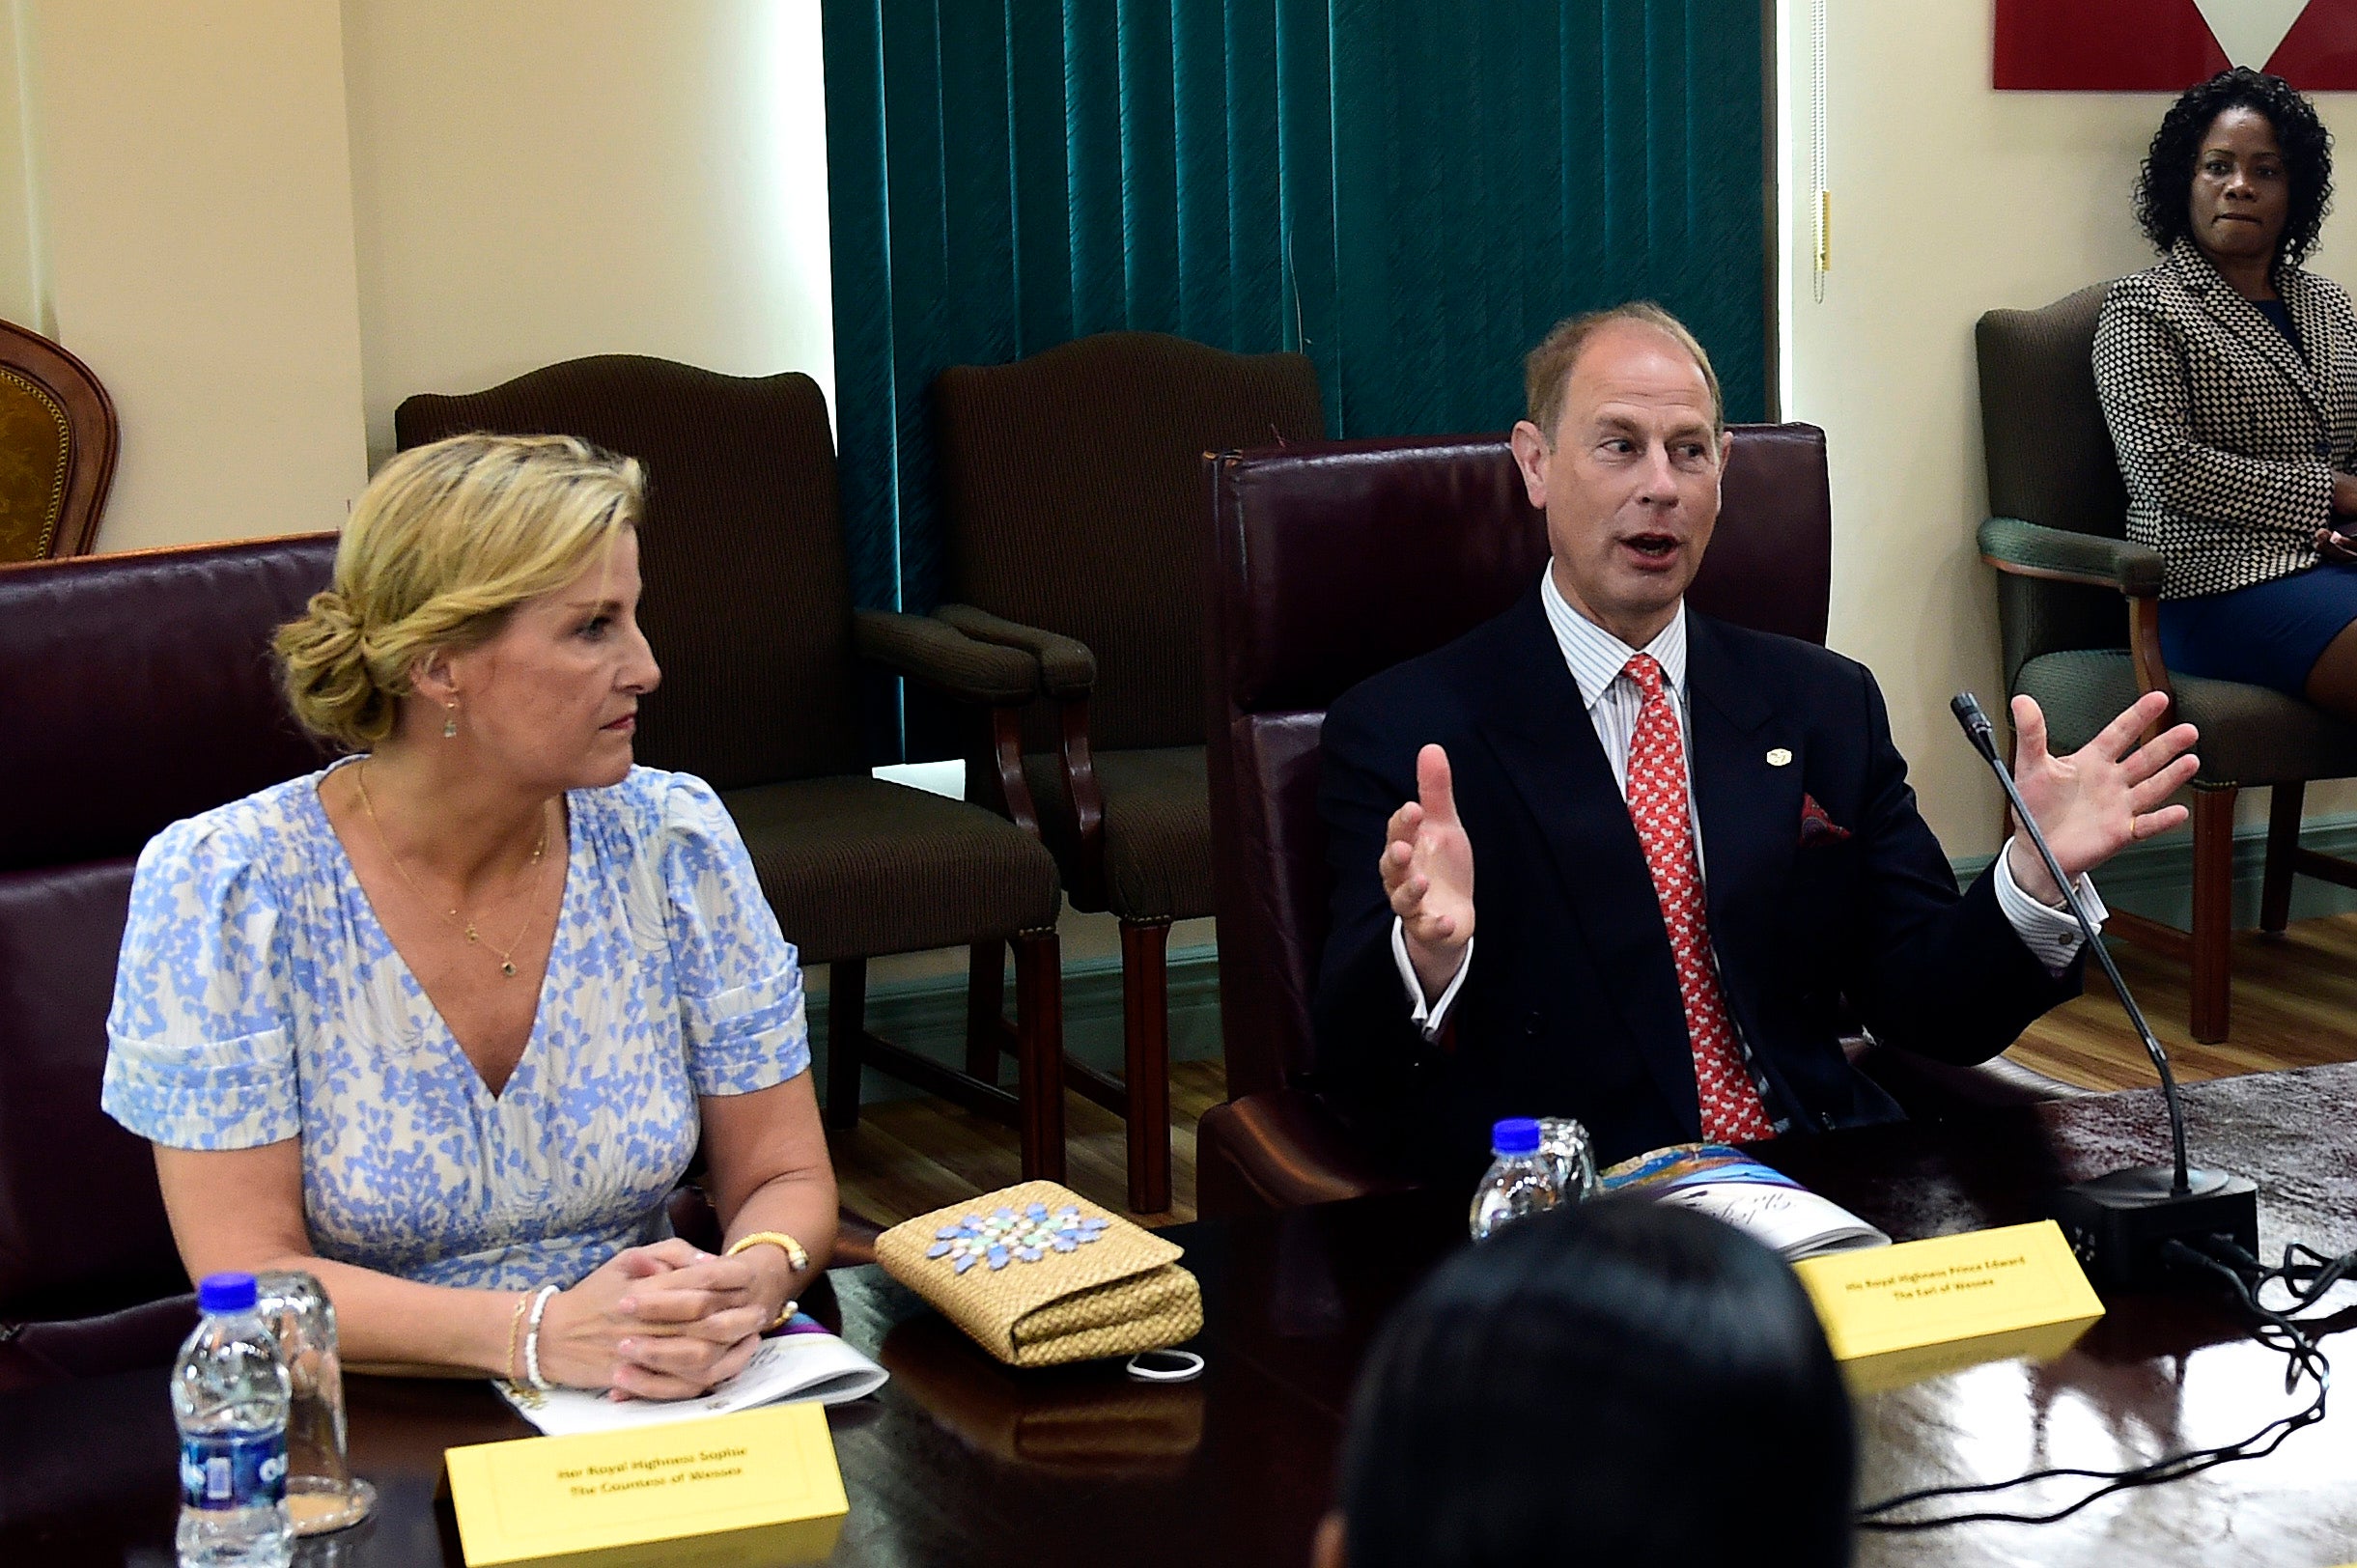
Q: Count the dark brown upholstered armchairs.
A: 3